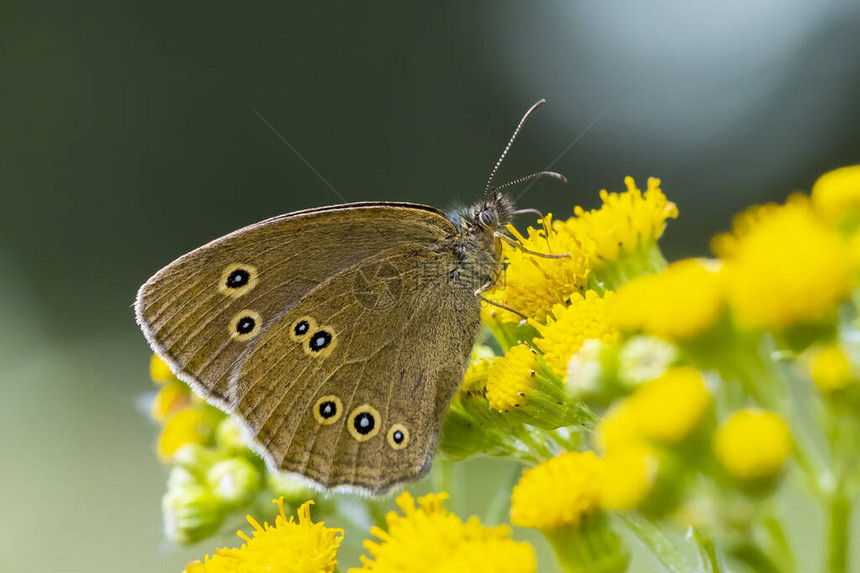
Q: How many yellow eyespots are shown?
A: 7